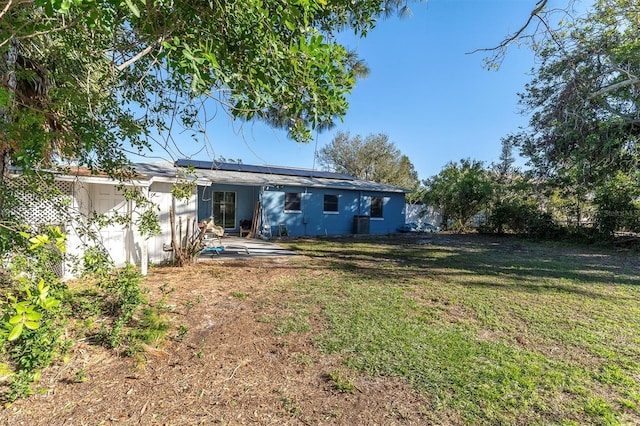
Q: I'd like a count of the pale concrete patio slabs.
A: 1